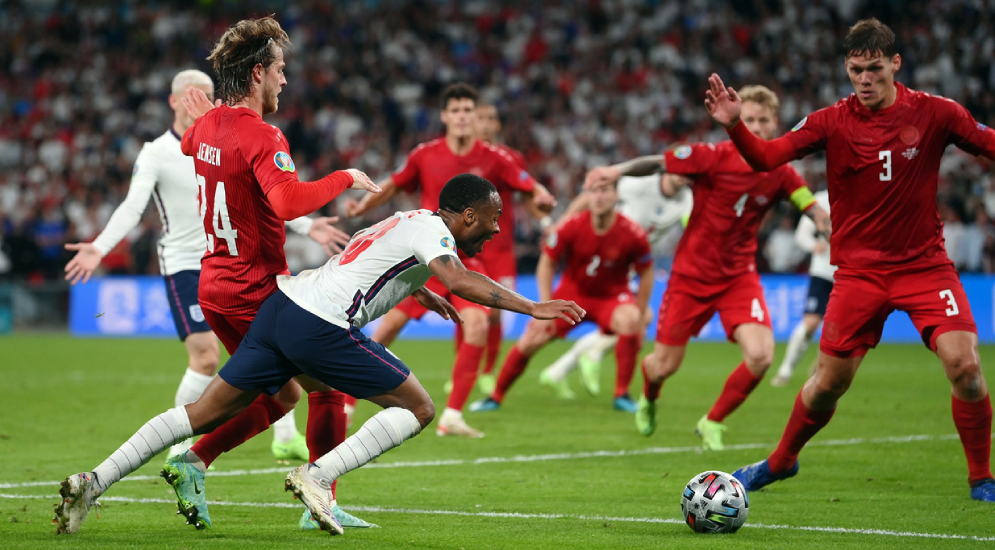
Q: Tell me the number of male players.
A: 10